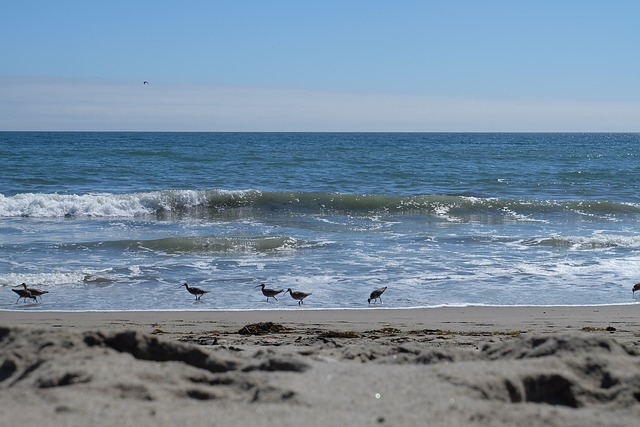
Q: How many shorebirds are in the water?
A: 7